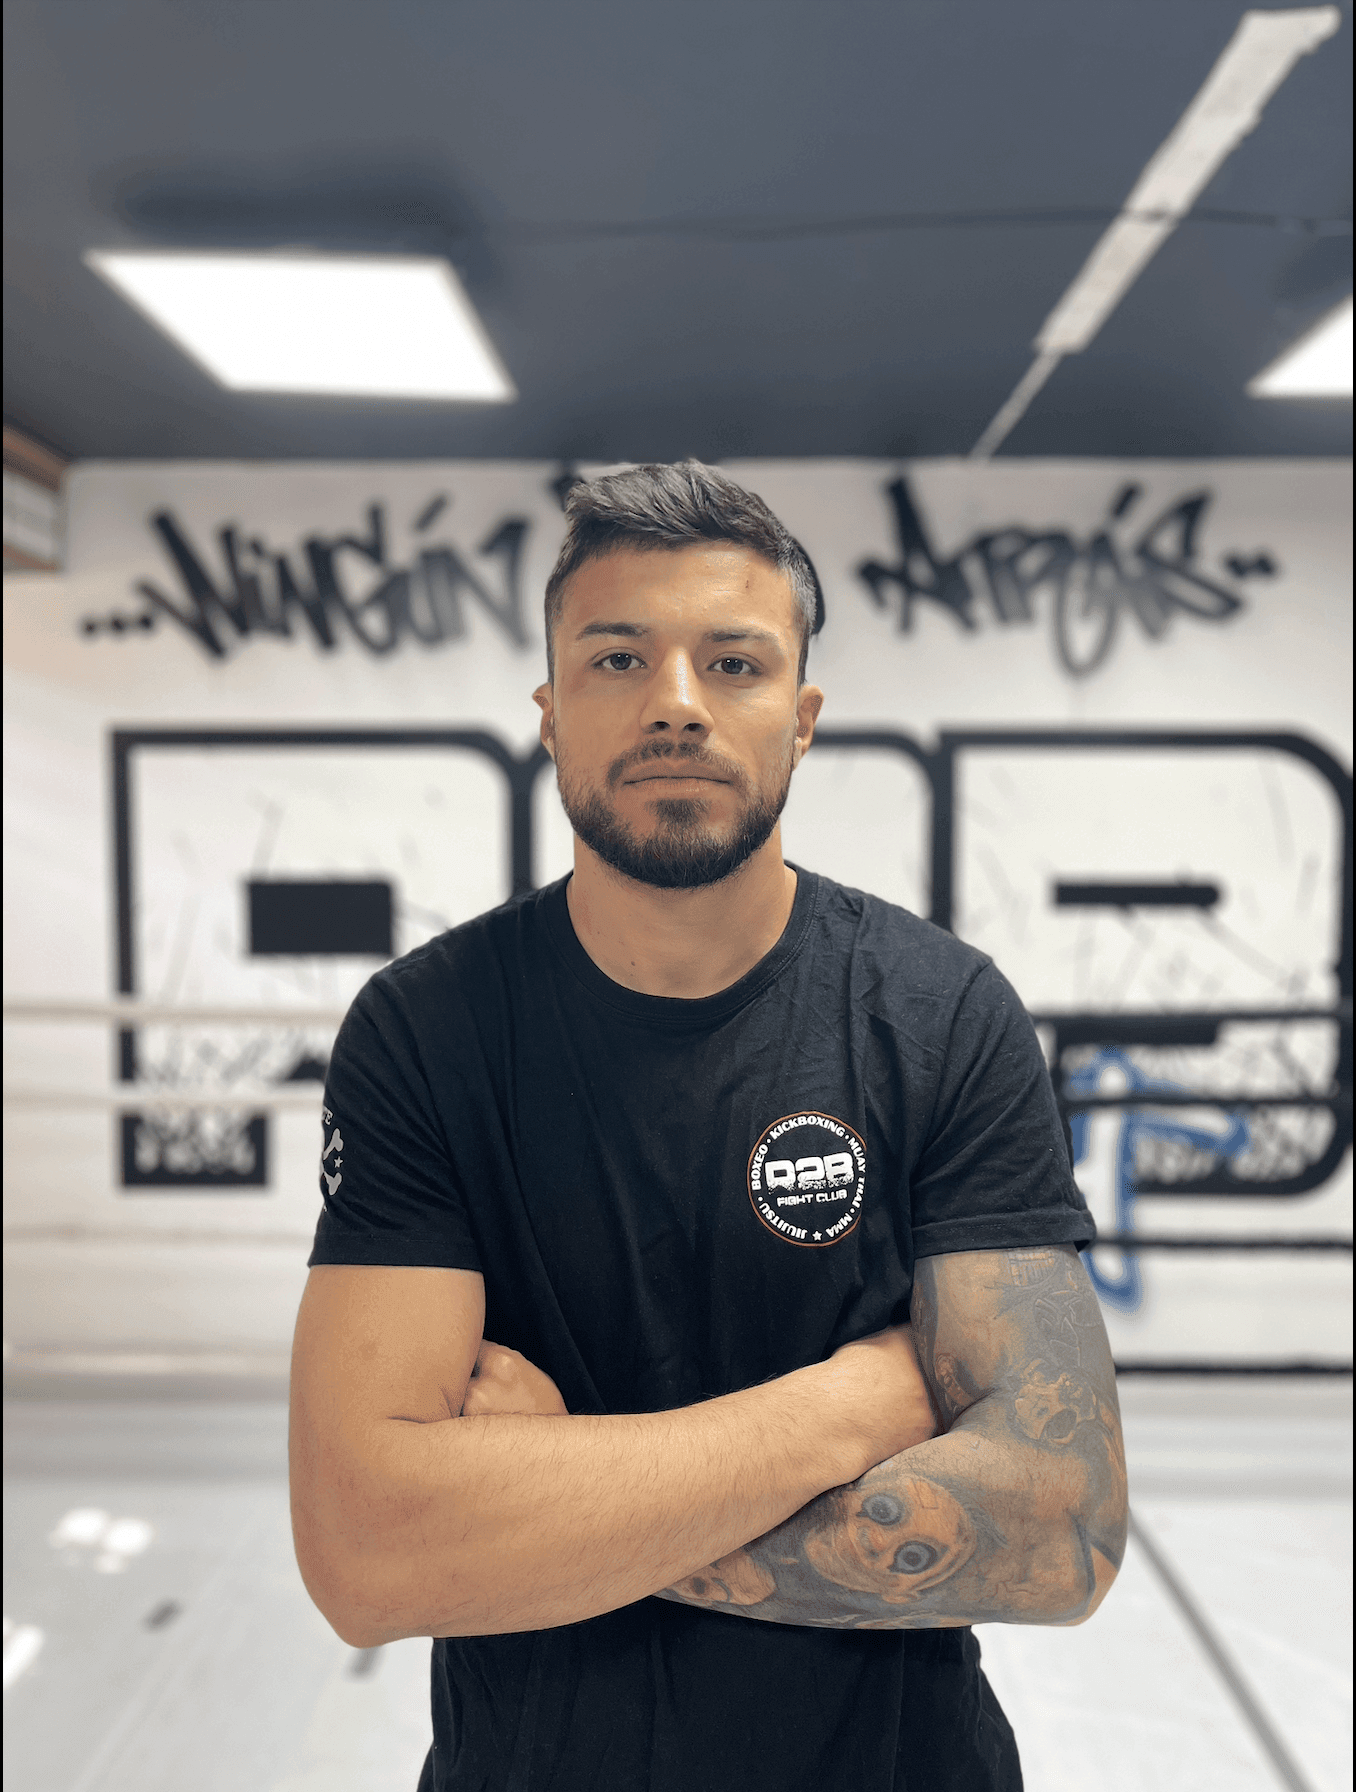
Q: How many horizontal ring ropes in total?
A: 4